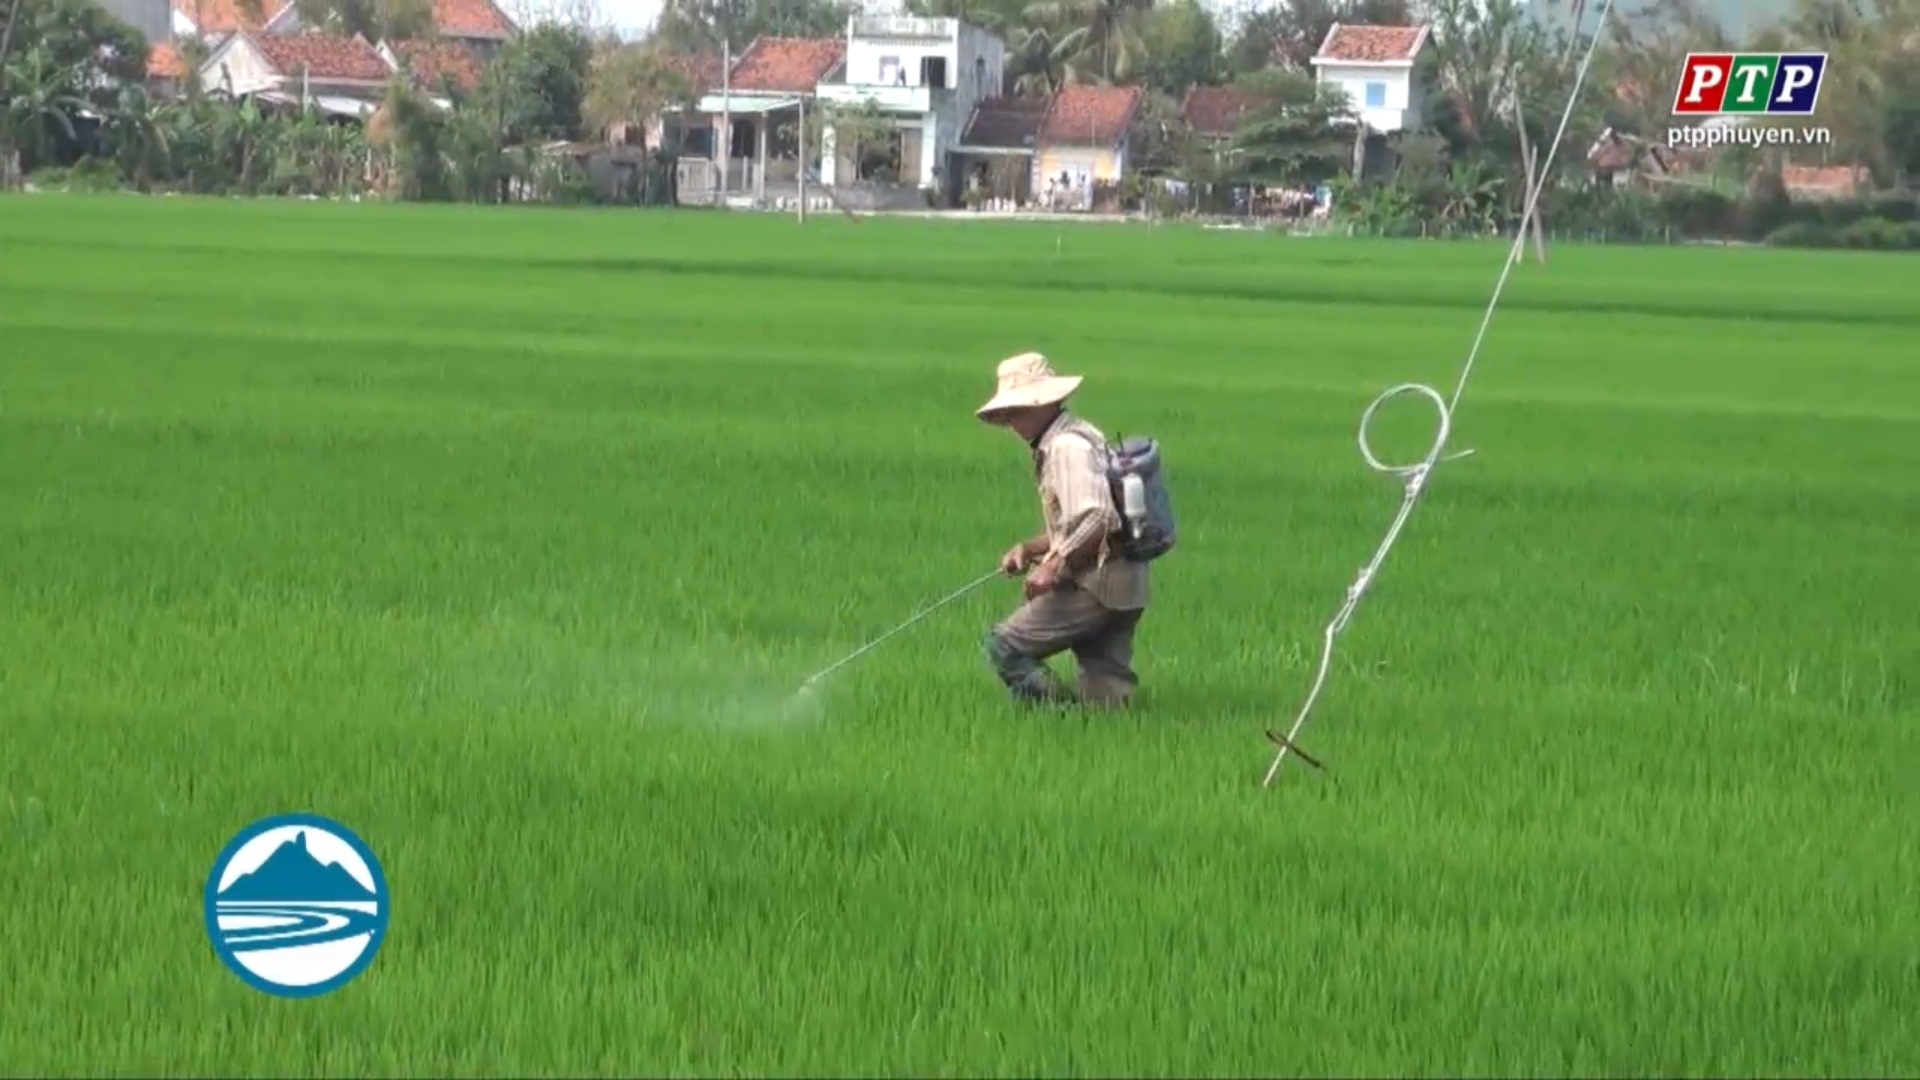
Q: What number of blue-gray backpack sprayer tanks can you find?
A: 1